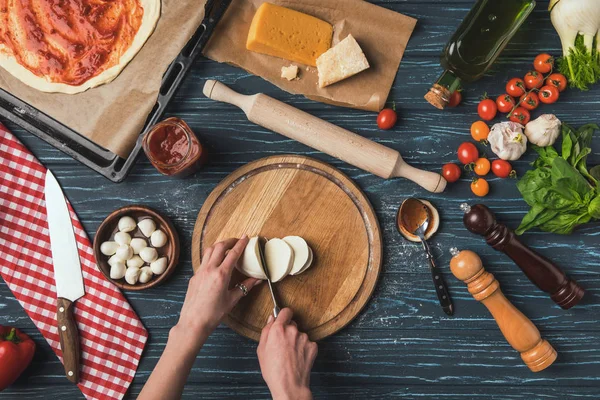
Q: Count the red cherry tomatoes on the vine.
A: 8